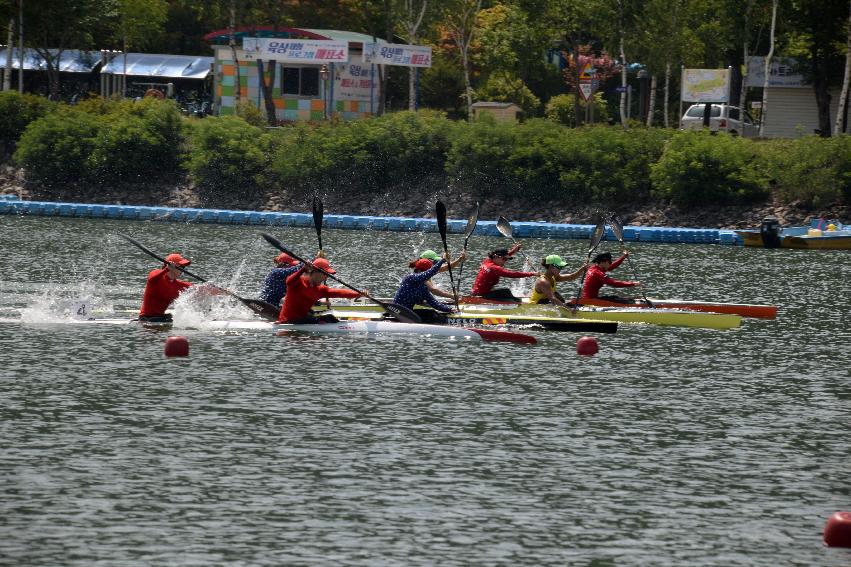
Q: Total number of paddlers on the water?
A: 8